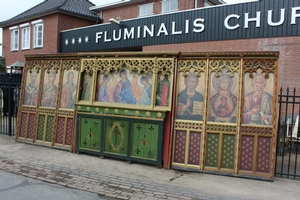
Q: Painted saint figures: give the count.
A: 11